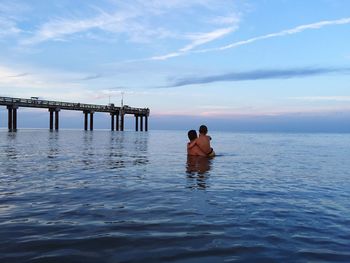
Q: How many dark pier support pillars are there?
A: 12